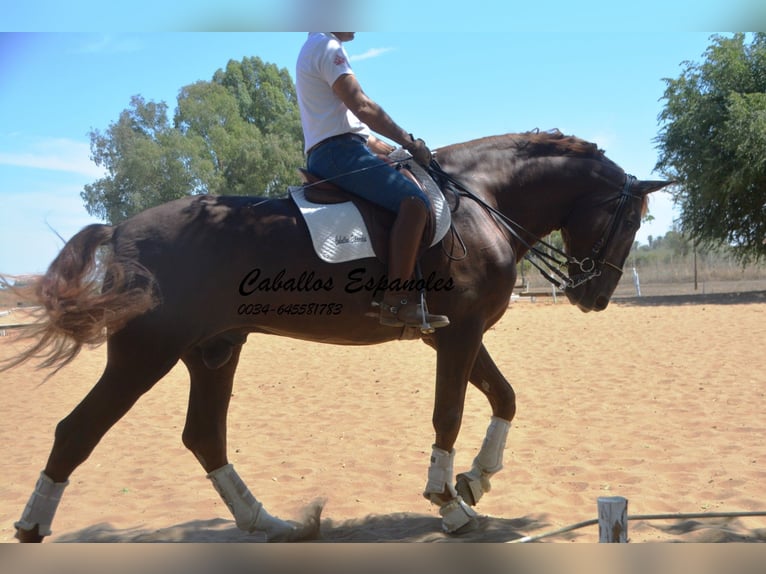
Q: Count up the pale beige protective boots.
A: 4